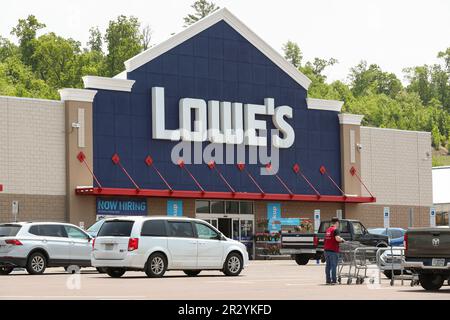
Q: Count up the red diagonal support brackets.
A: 10